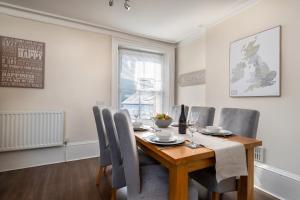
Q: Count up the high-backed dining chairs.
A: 6